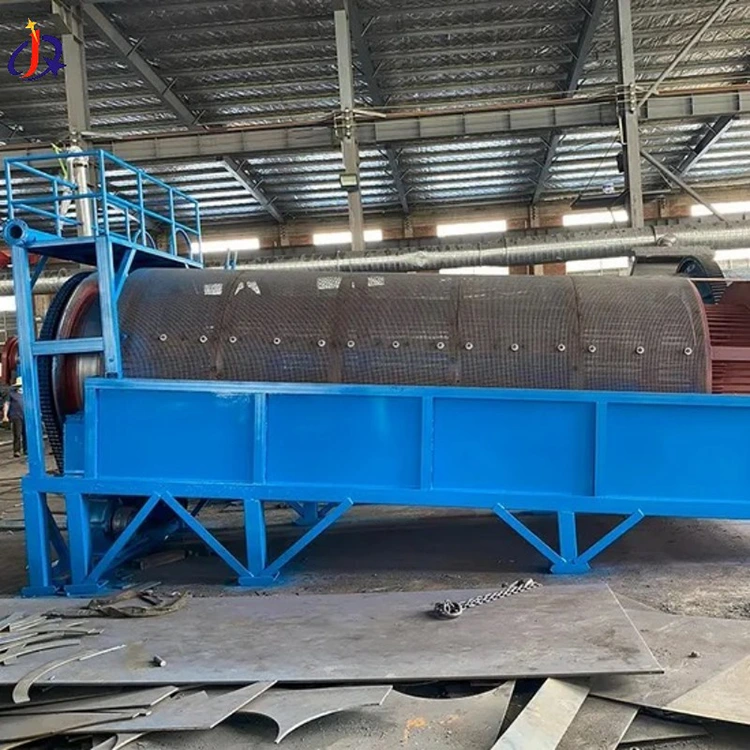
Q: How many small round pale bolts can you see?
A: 14